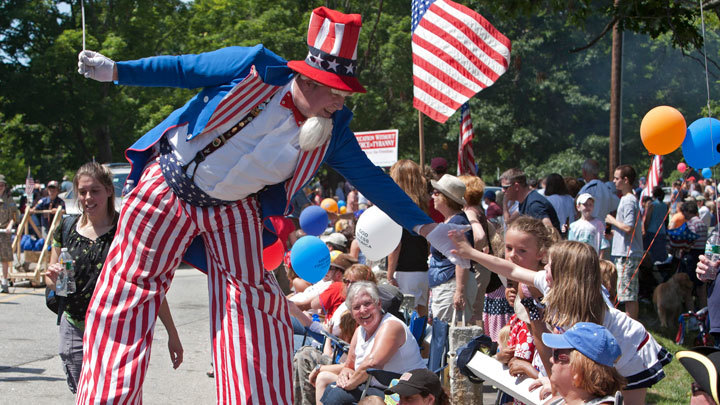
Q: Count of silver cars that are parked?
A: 1